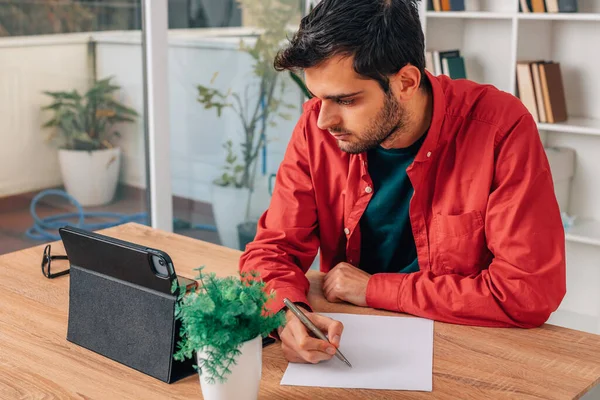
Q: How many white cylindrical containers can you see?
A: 3